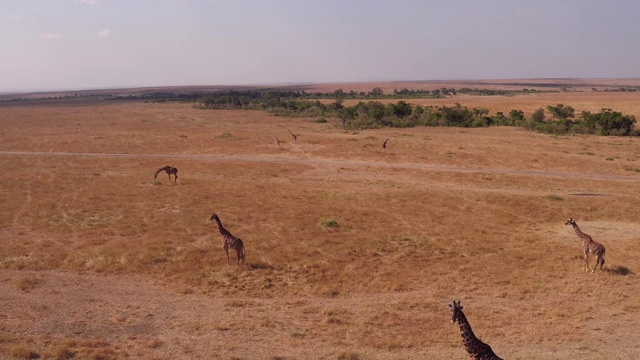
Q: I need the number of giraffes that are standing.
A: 7